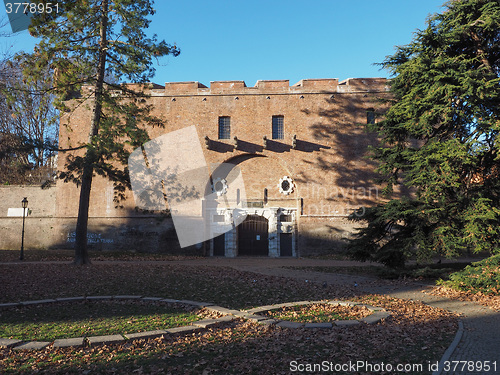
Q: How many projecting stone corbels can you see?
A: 4